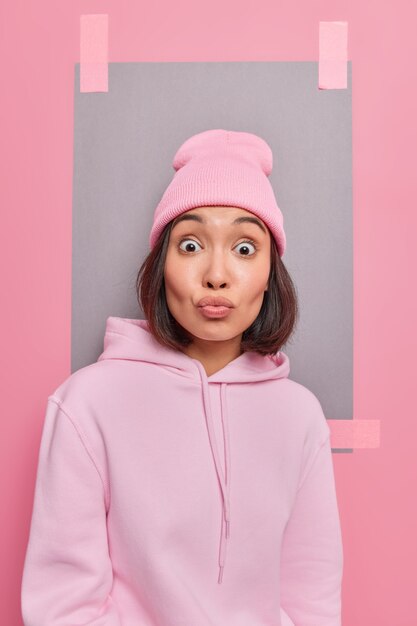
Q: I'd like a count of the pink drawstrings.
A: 2